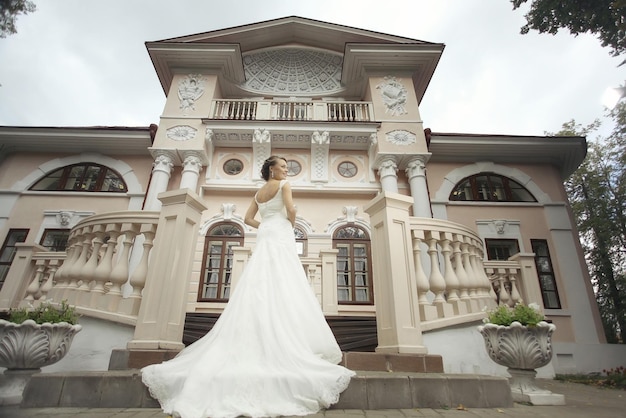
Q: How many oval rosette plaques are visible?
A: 2